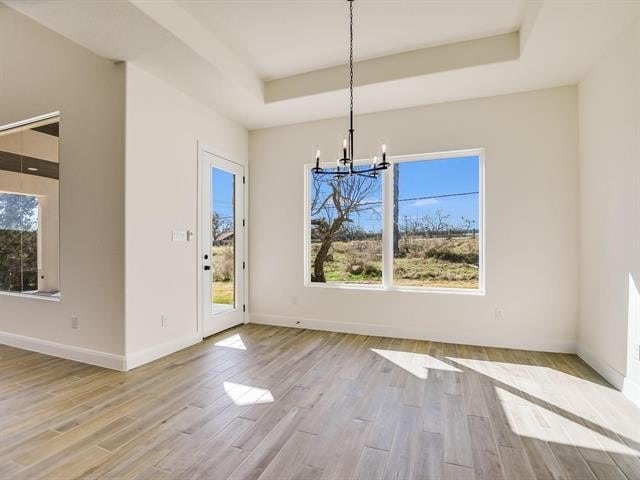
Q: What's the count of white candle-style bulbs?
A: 5